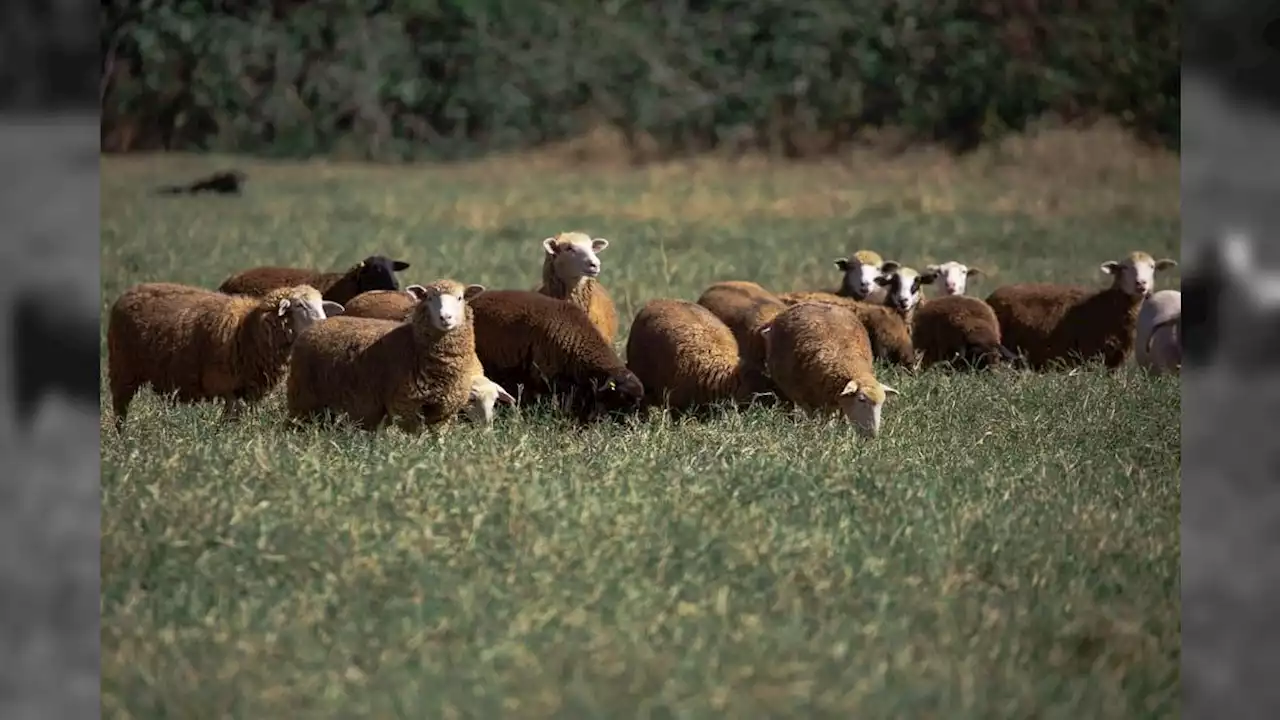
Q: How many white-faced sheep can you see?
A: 9